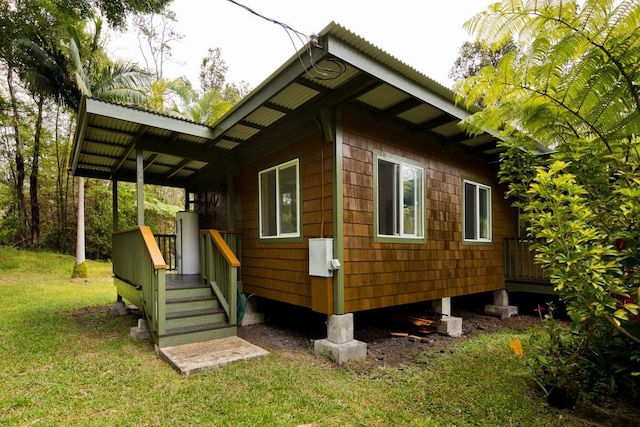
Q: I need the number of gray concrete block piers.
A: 6